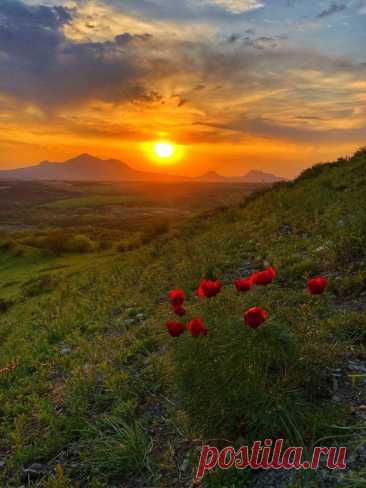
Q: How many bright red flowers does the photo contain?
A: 9